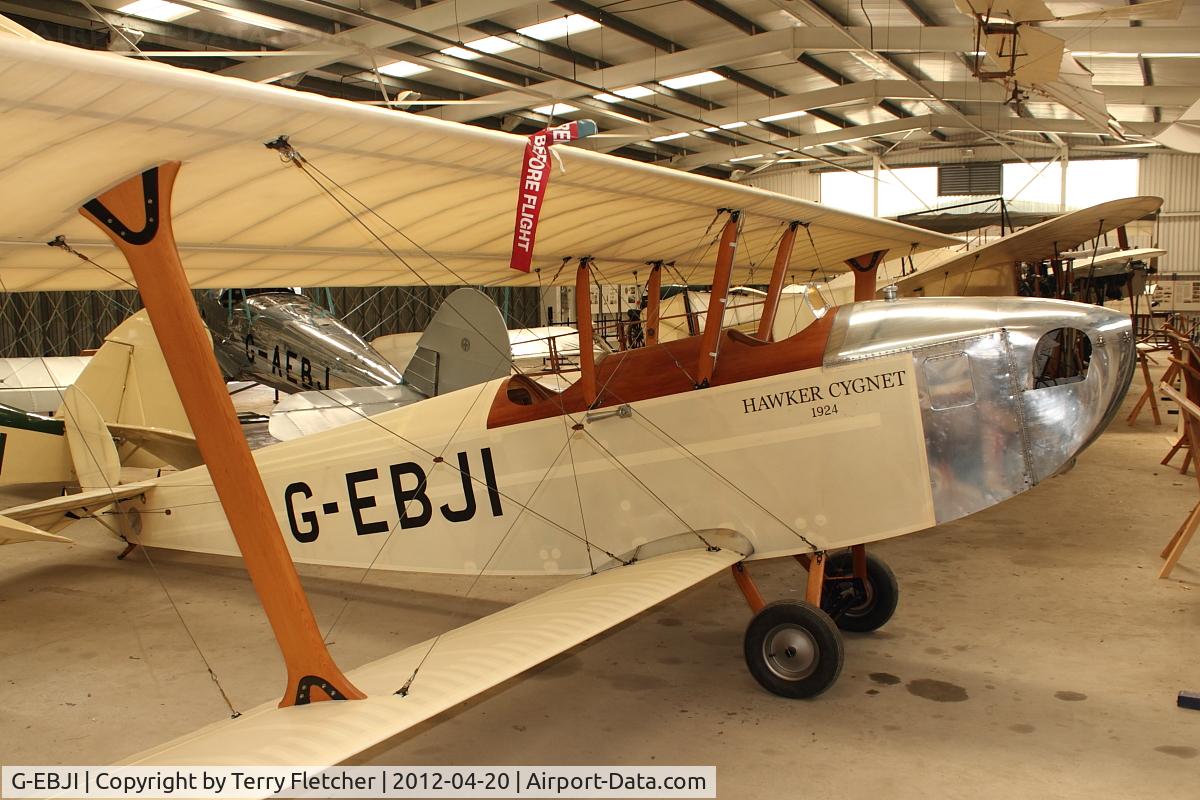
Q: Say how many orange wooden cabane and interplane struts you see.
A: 6